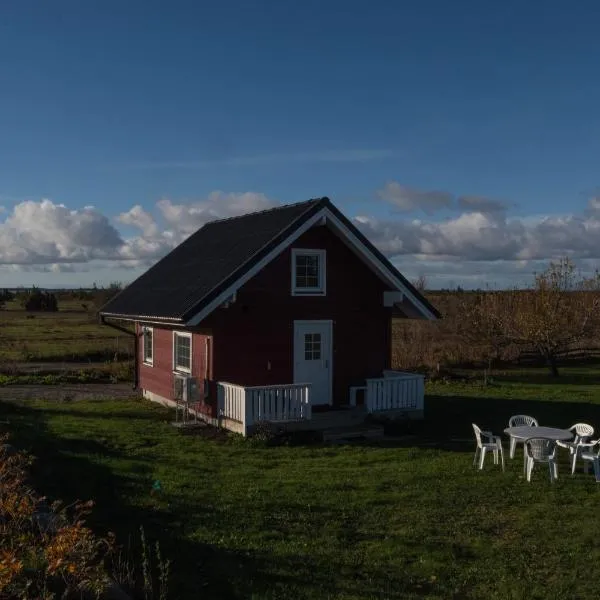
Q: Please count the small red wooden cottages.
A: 1